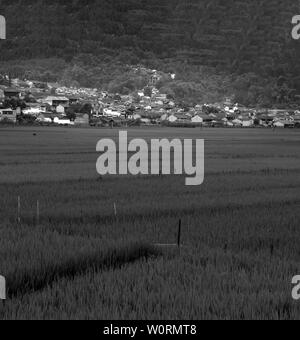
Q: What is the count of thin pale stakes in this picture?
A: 3